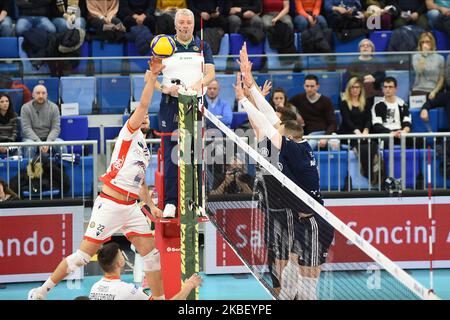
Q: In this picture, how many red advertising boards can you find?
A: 2